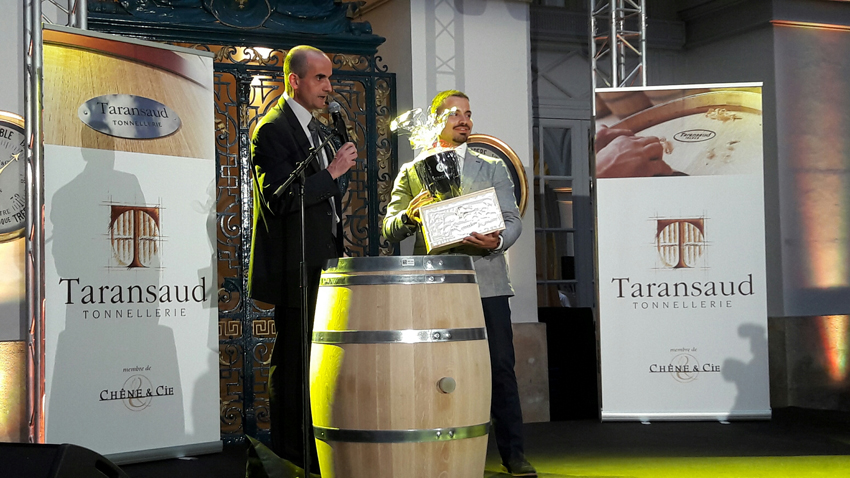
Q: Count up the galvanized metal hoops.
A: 4